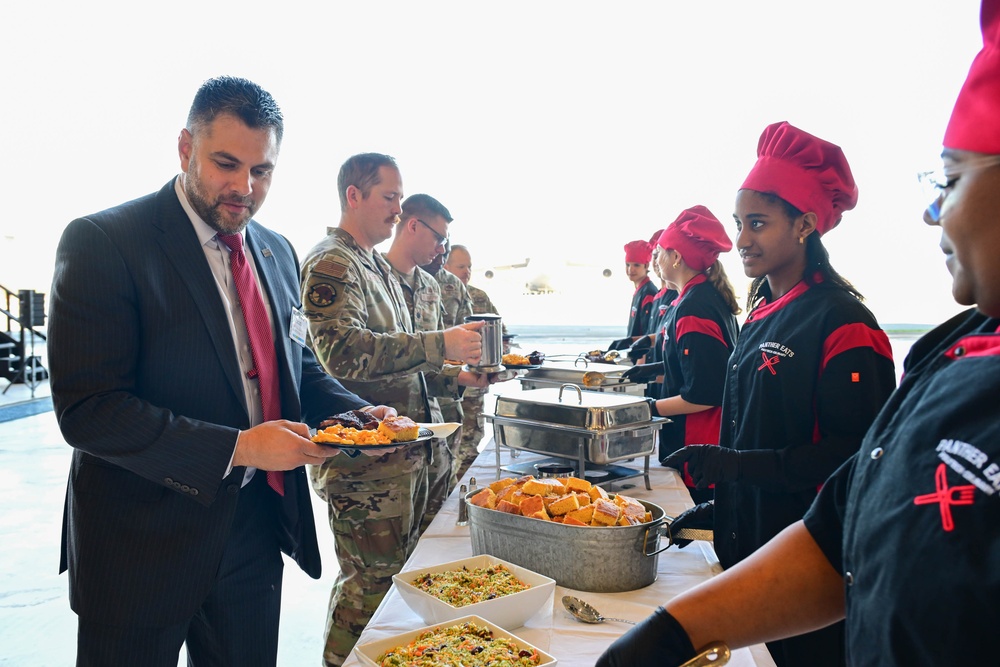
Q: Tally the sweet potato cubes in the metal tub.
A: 0